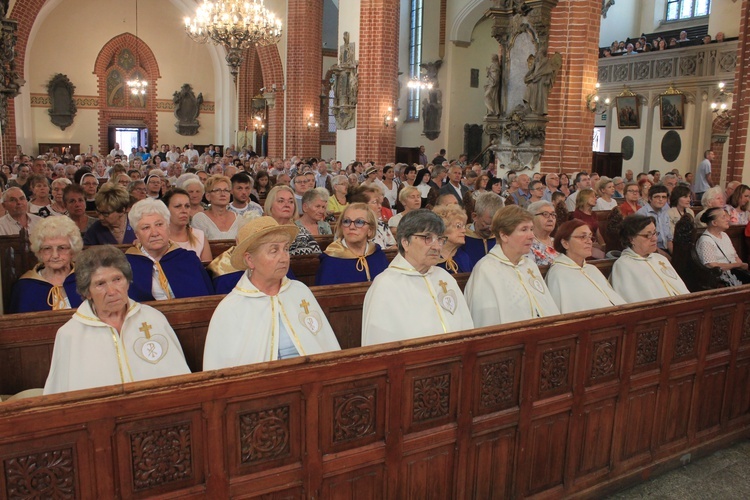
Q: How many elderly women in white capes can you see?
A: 6